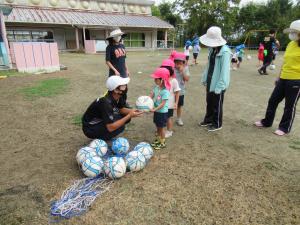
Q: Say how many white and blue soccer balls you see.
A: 8